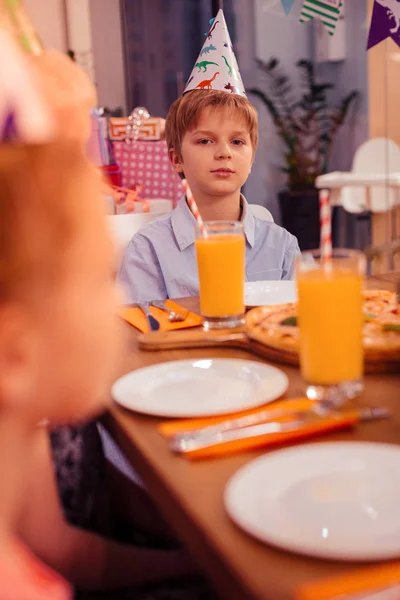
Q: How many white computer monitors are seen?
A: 0